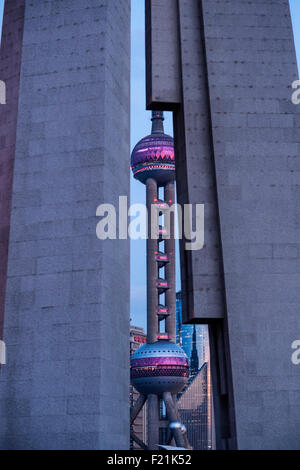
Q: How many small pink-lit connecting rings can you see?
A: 6